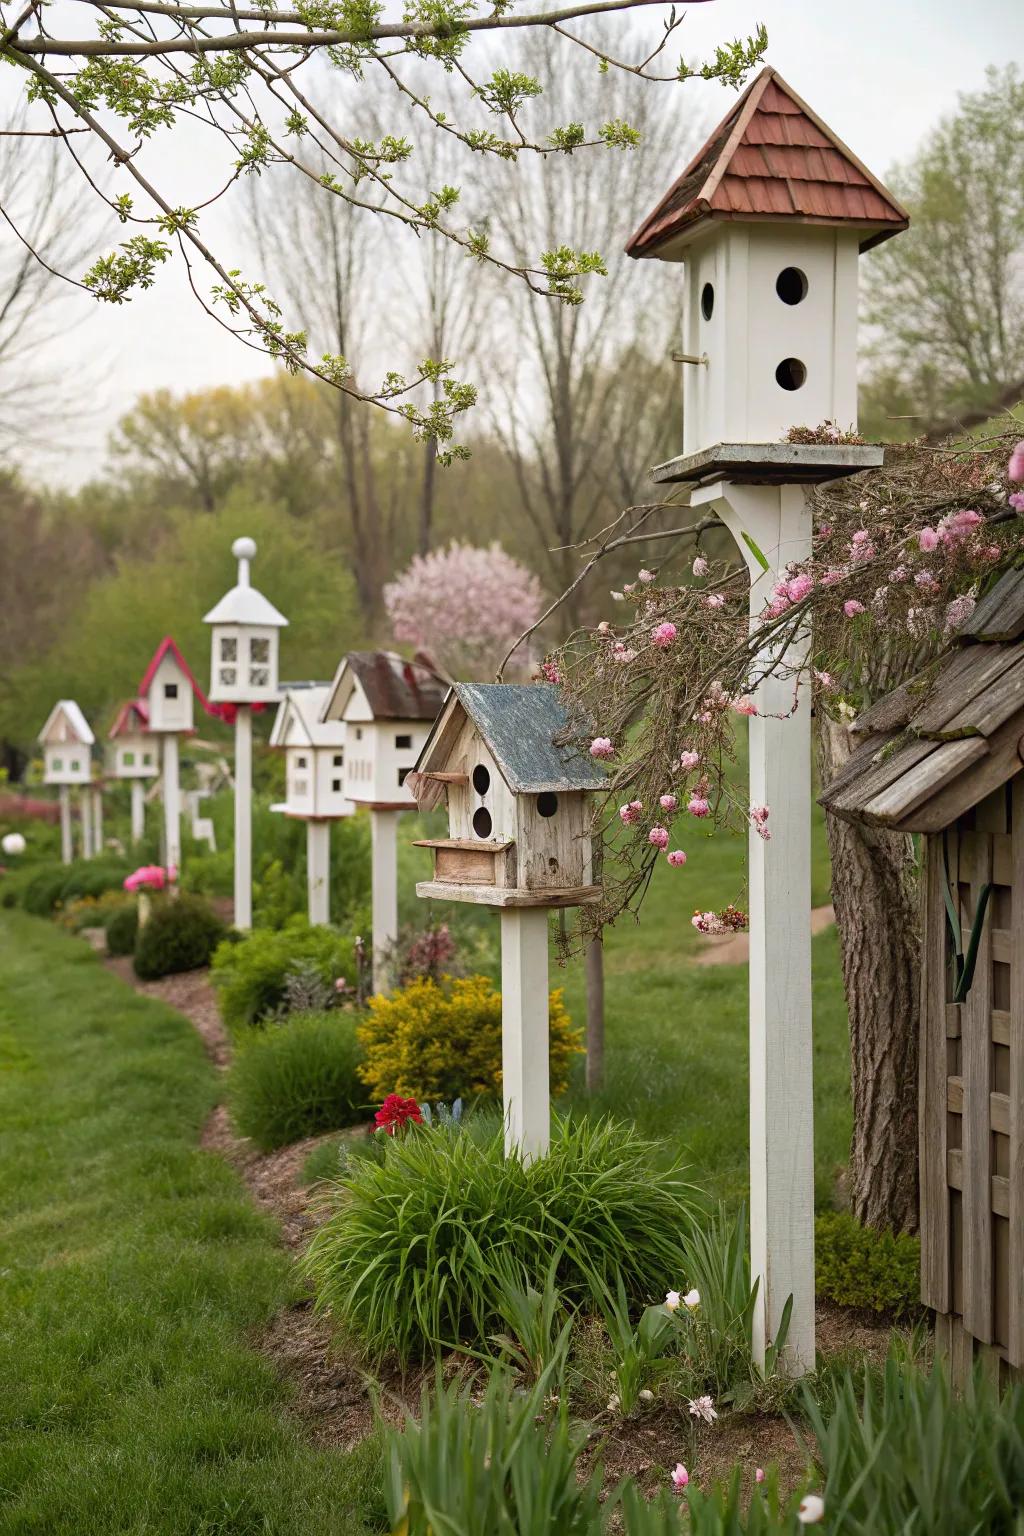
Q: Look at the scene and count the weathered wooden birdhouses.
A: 1